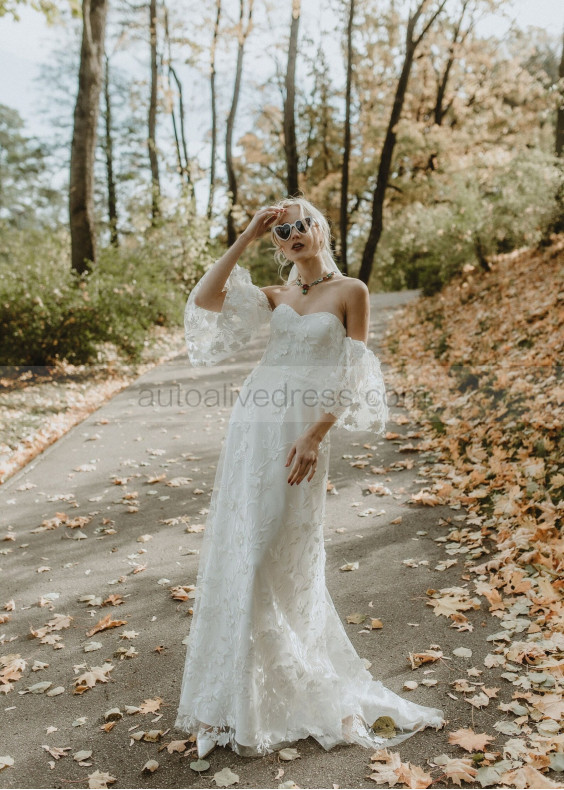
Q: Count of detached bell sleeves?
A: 2